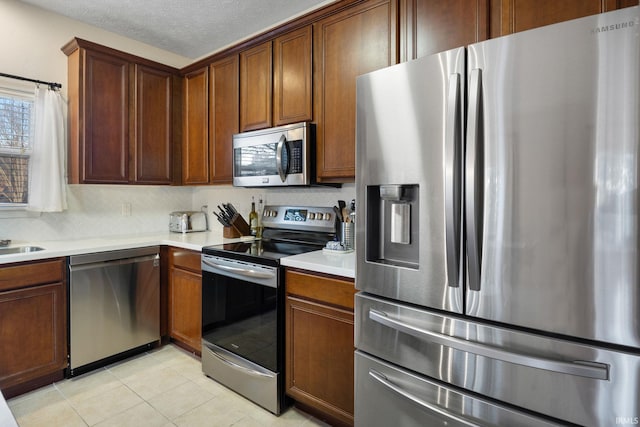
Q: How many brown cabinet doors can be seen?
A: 12